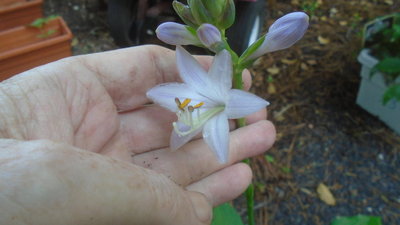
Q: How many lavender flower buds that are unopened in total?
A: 3